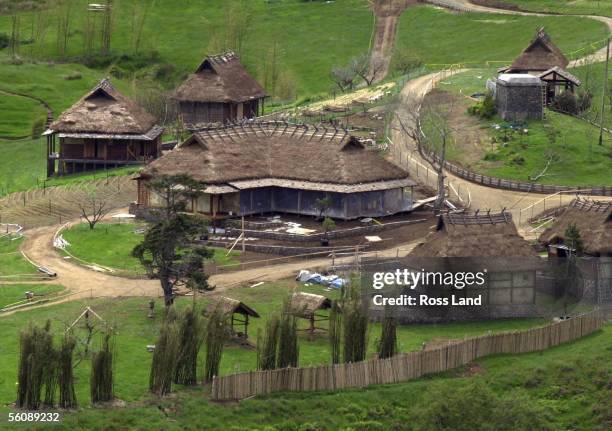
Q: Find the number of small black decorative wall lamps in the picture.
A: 0